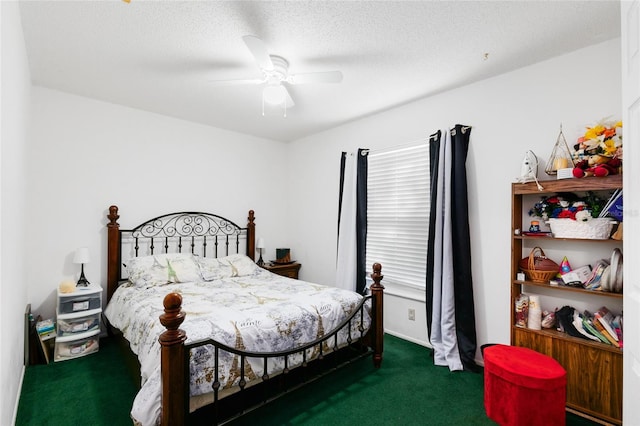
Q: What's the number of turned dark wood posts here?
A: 4